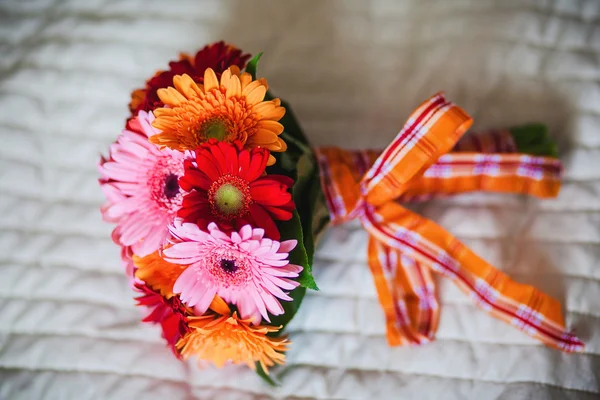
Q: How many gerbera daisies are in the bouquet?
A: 8